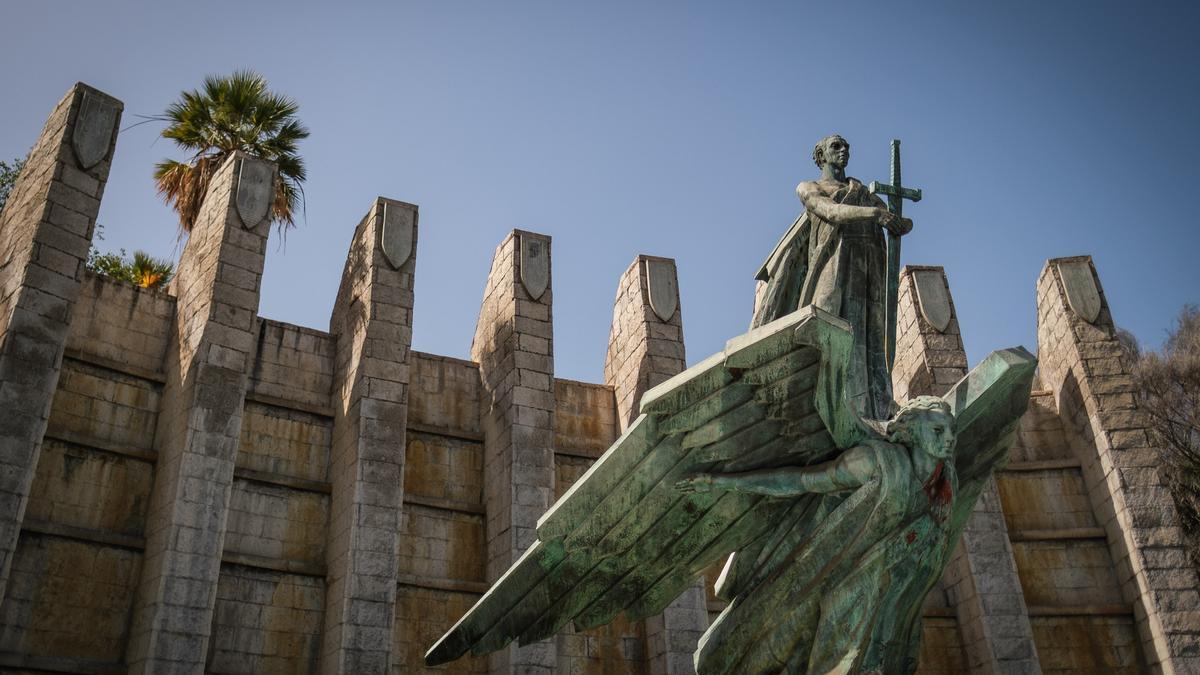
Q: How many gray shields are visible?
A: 7